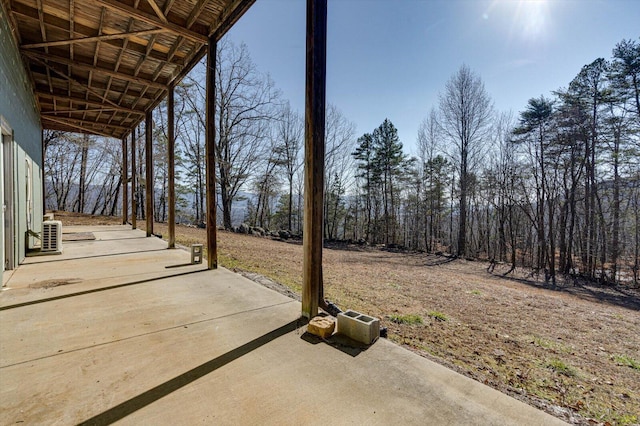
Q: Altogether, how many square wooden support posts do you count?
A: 6